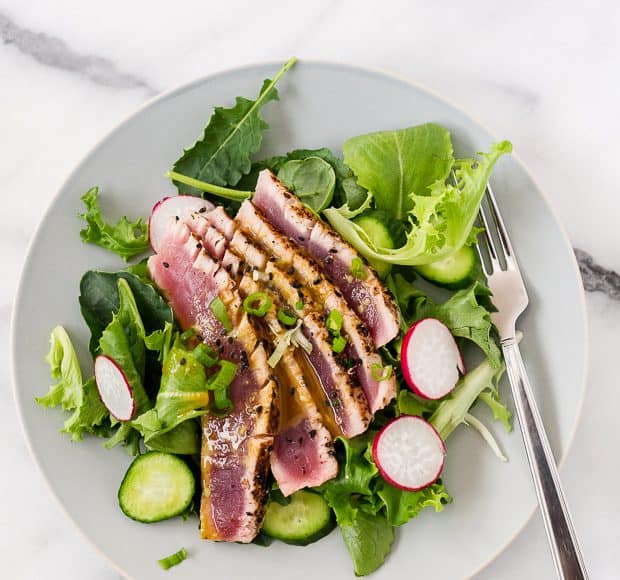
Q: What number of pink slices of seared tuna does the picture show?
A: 5